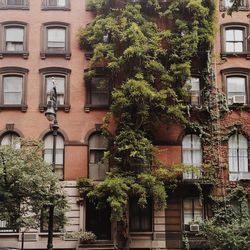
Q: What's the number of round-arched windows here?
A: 5